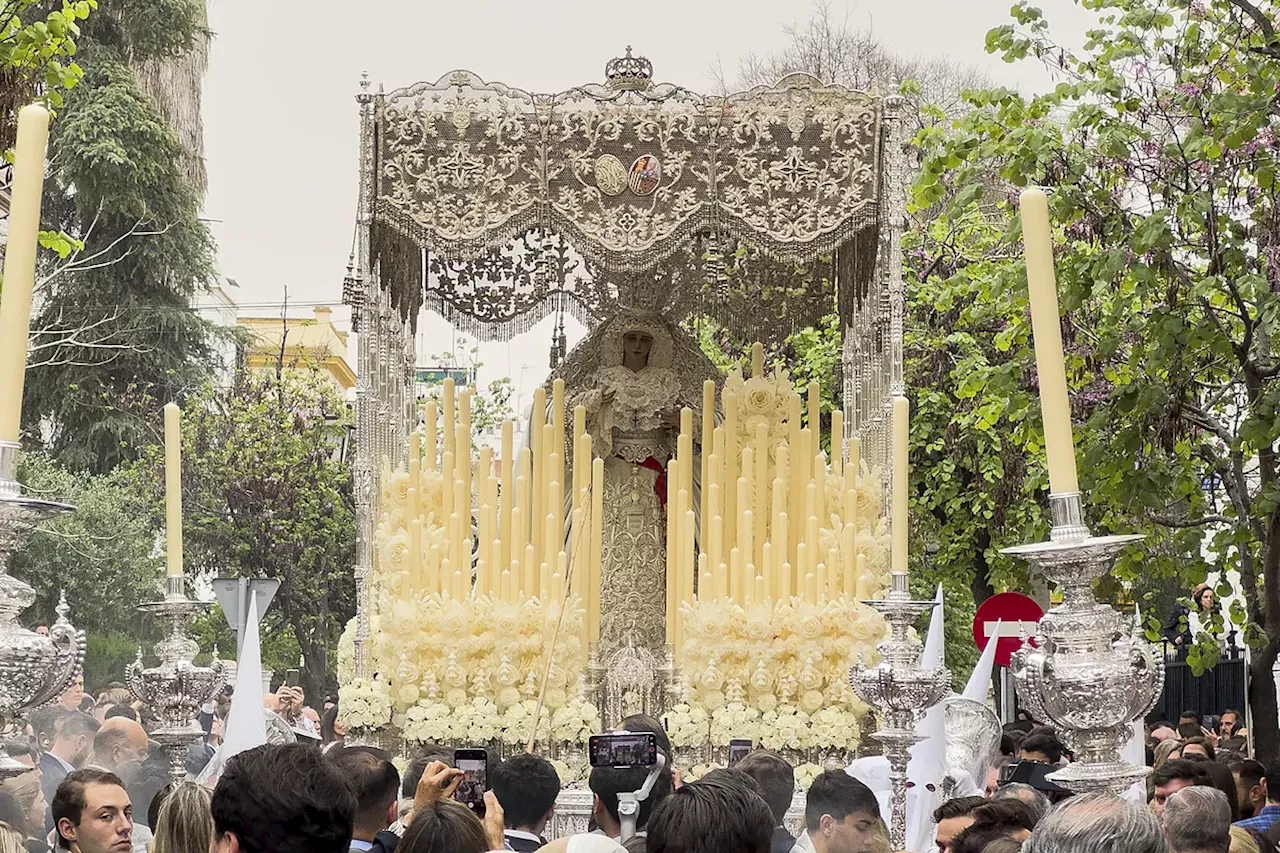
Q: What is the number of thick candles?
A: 4